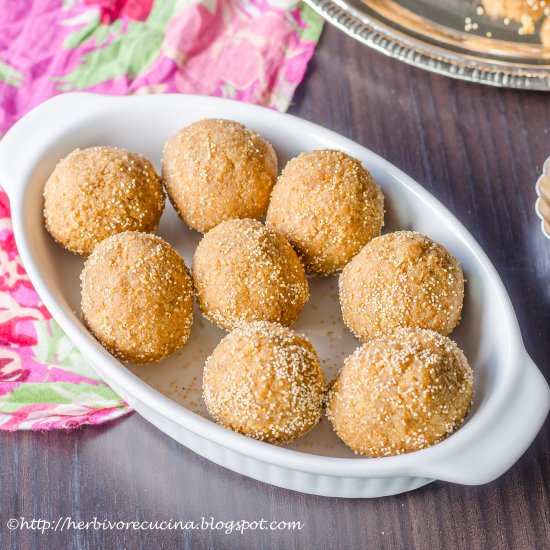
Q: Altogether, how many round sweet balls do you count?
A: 8